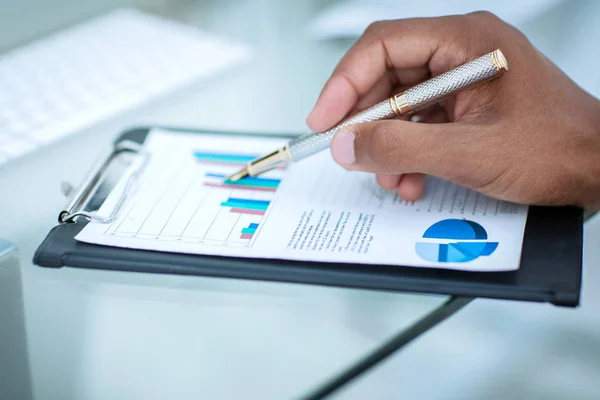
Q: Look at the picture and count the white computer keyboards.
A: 1